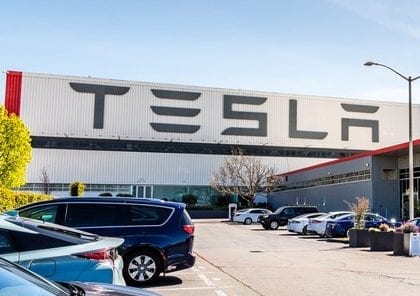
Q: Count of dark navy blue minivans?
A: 1